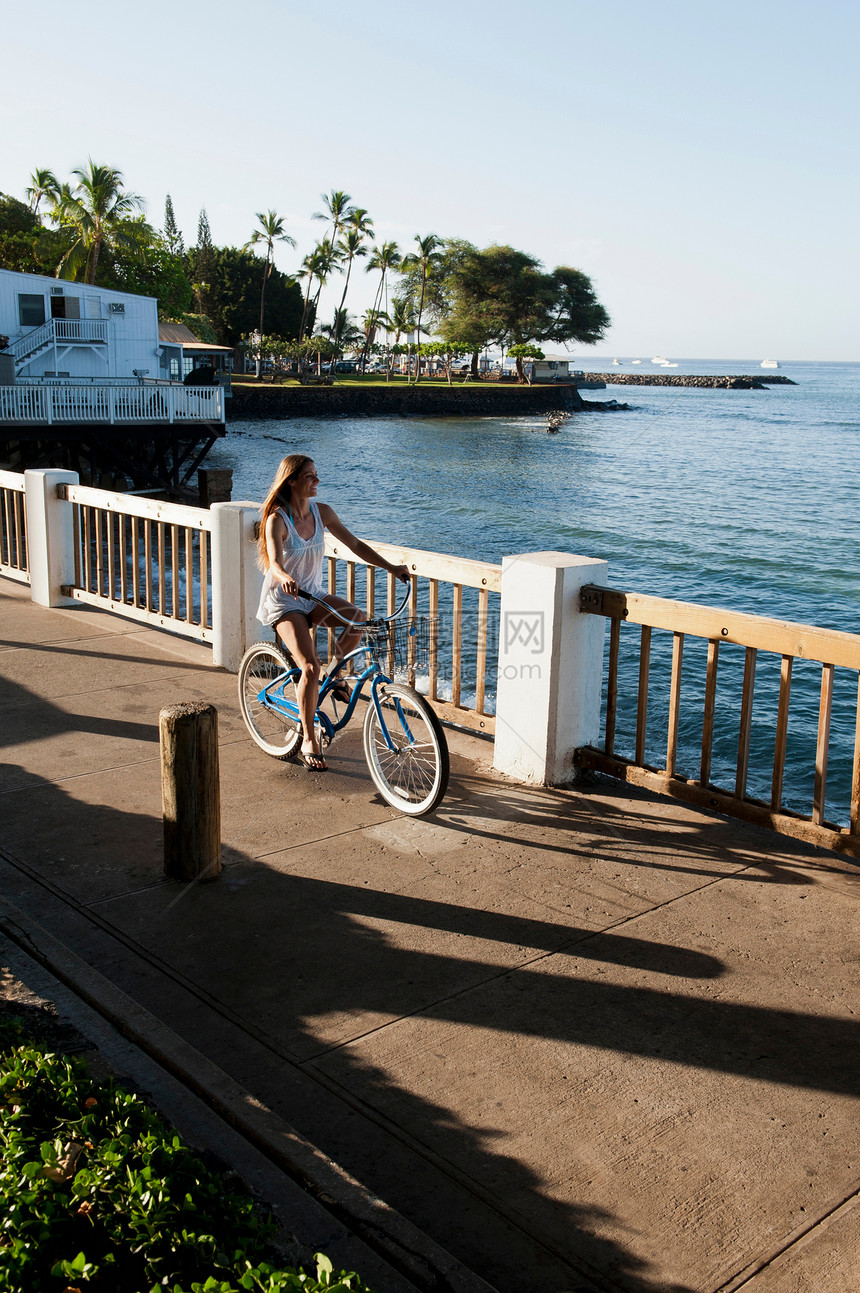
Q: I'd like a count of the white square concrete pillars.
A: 3